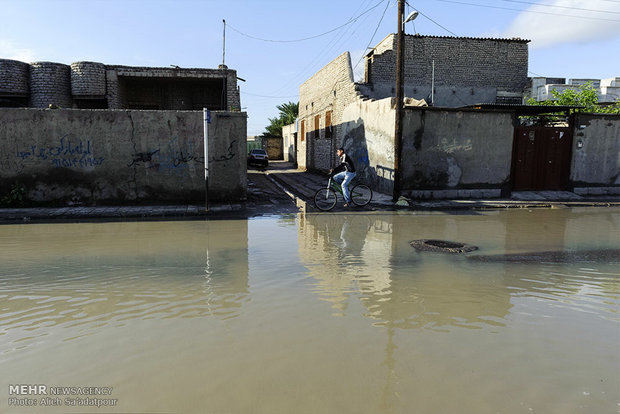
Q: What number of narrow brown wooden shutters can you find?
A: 3